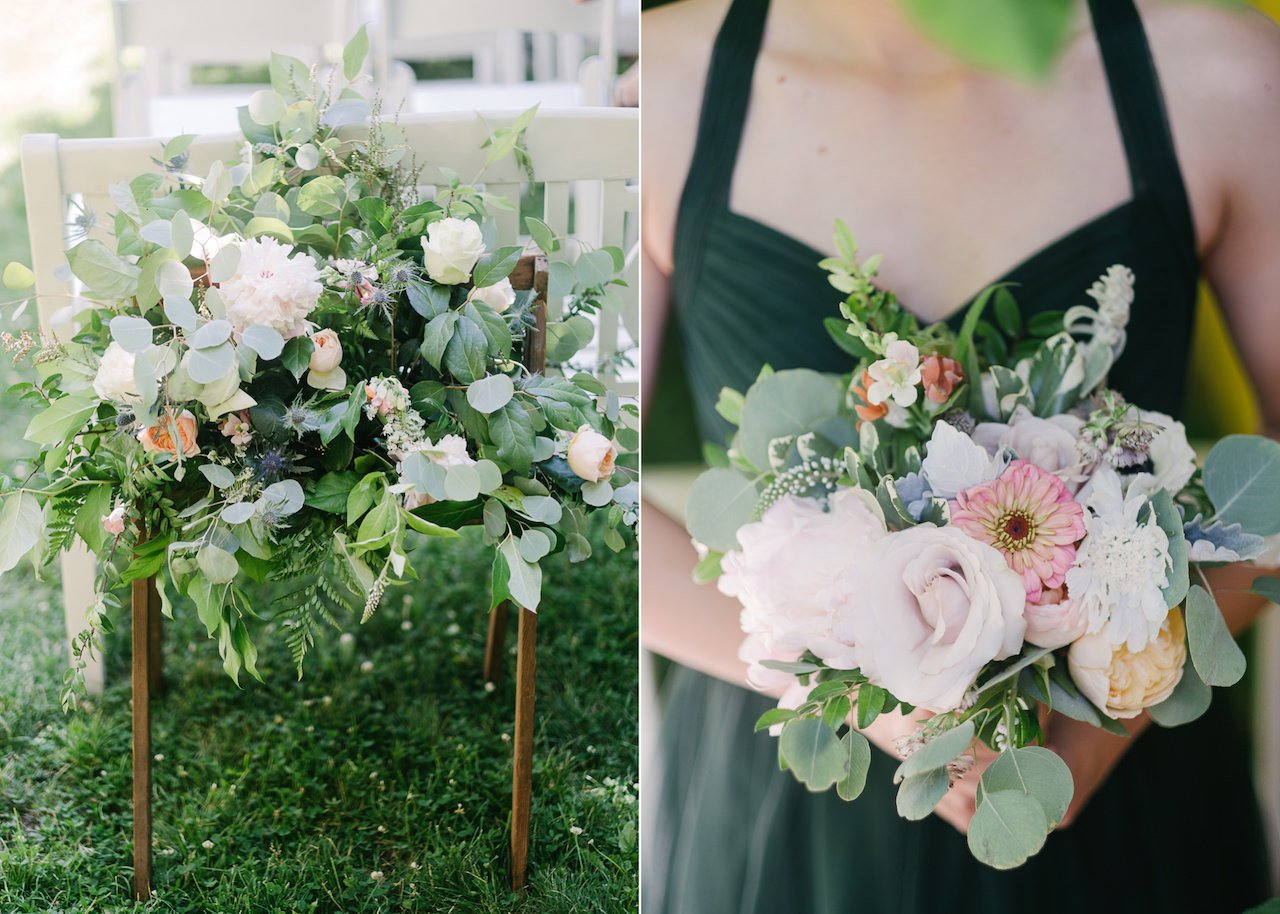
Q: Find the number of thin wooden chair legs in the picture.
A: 4